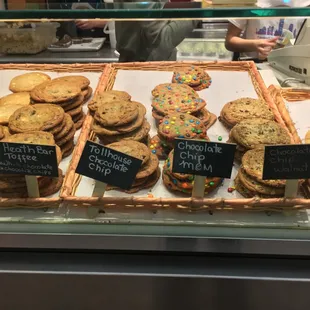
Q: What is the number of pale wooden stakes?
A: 4